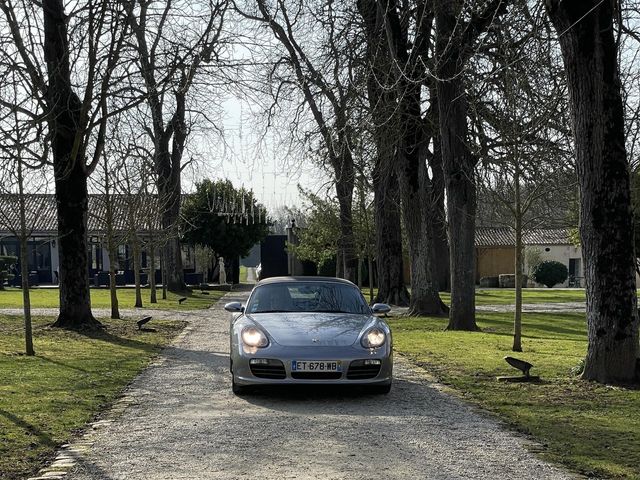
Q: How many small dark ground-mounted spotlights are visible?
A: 3